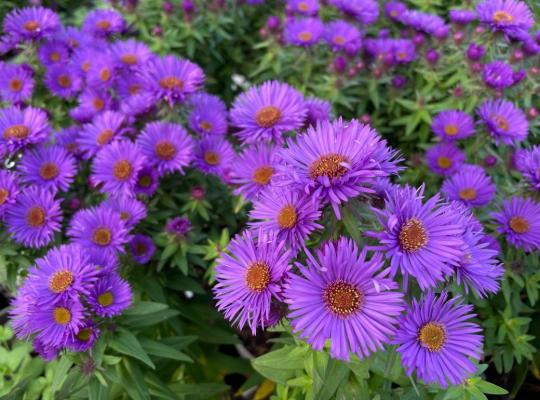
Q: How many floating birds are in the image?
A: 0